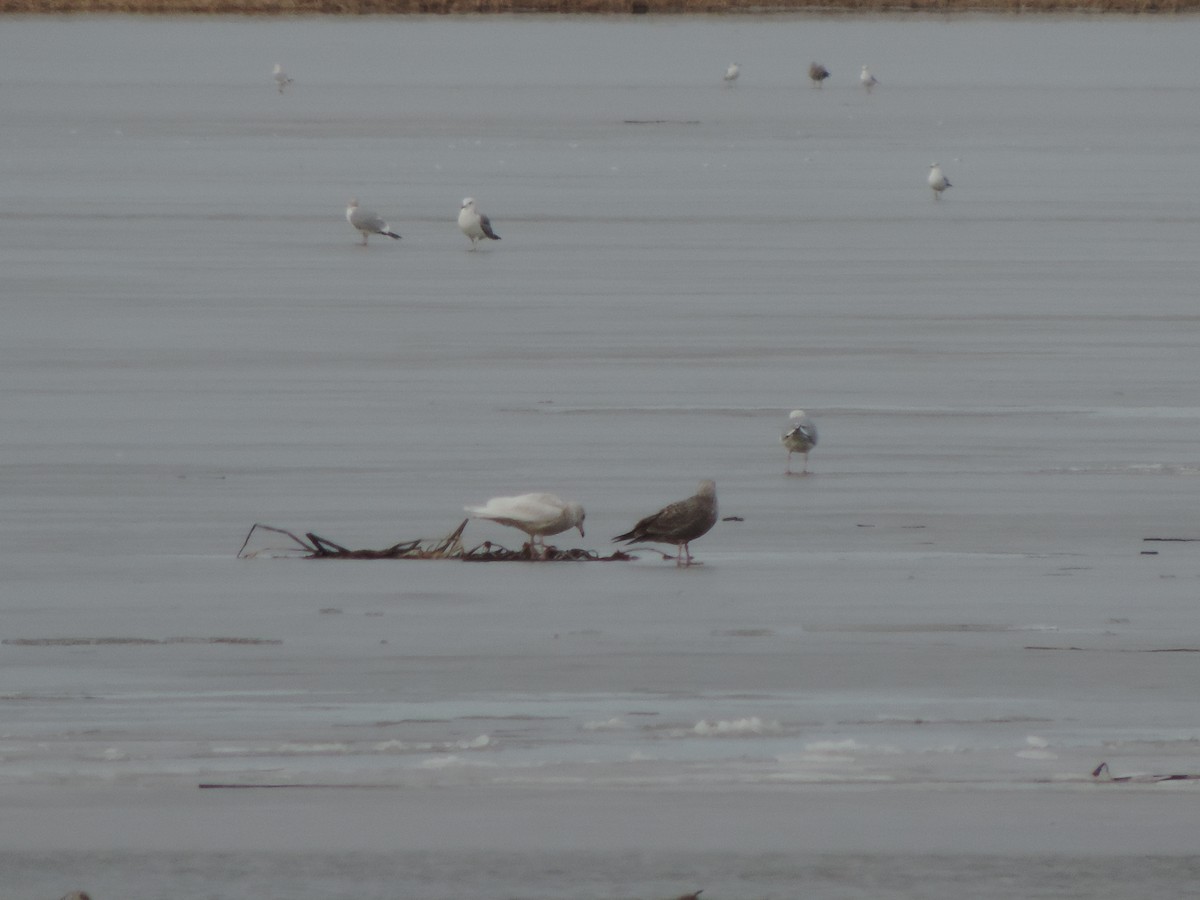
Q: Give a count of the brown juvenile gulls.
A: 2